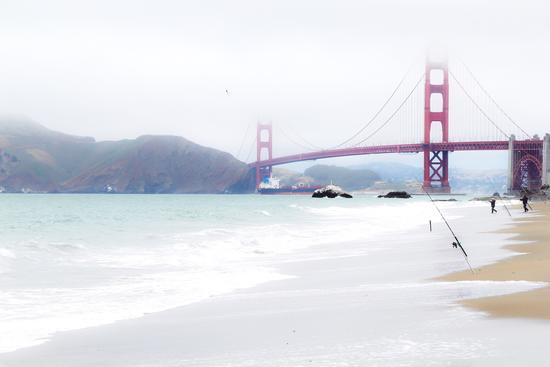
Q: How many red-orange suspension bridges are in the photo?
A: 1